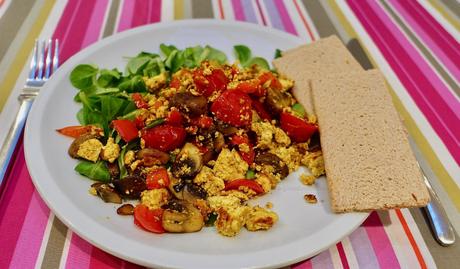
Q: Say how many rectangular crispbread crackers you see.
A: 2